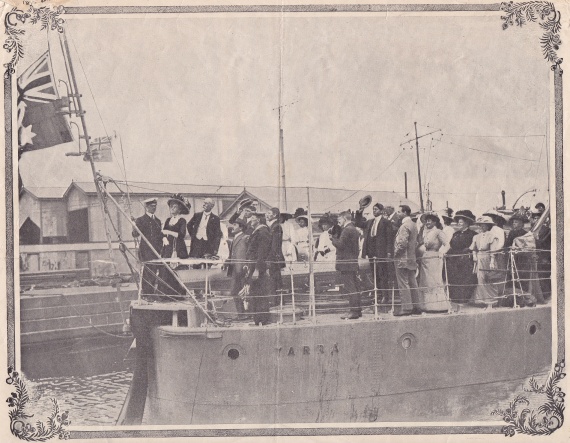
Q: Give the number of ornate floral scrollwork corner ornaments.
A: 4